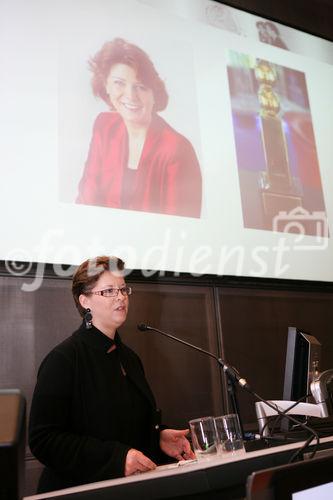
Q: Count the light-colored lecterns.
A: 1